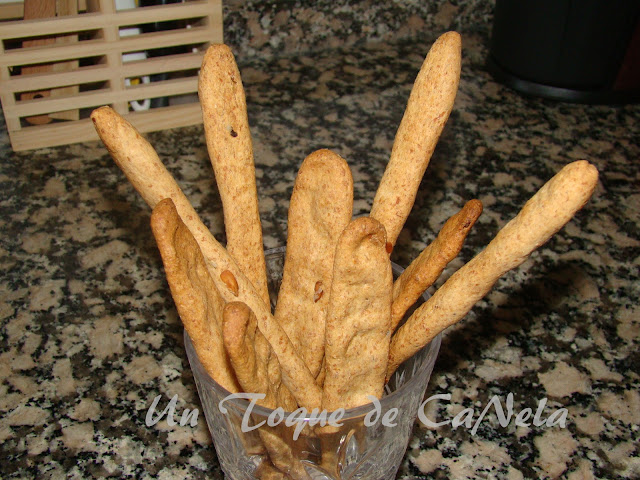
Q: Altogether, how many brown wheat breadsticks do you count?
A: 9